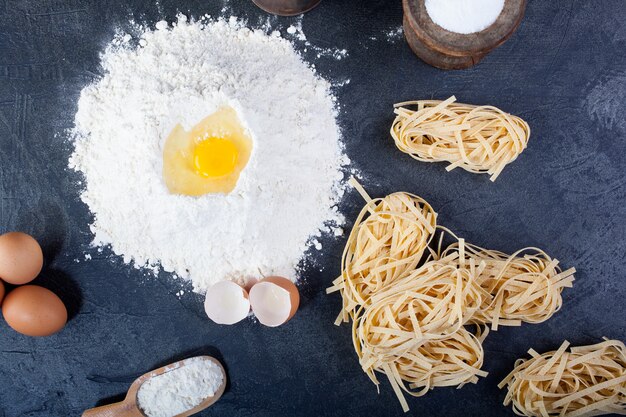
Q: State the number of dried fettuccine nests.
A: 6